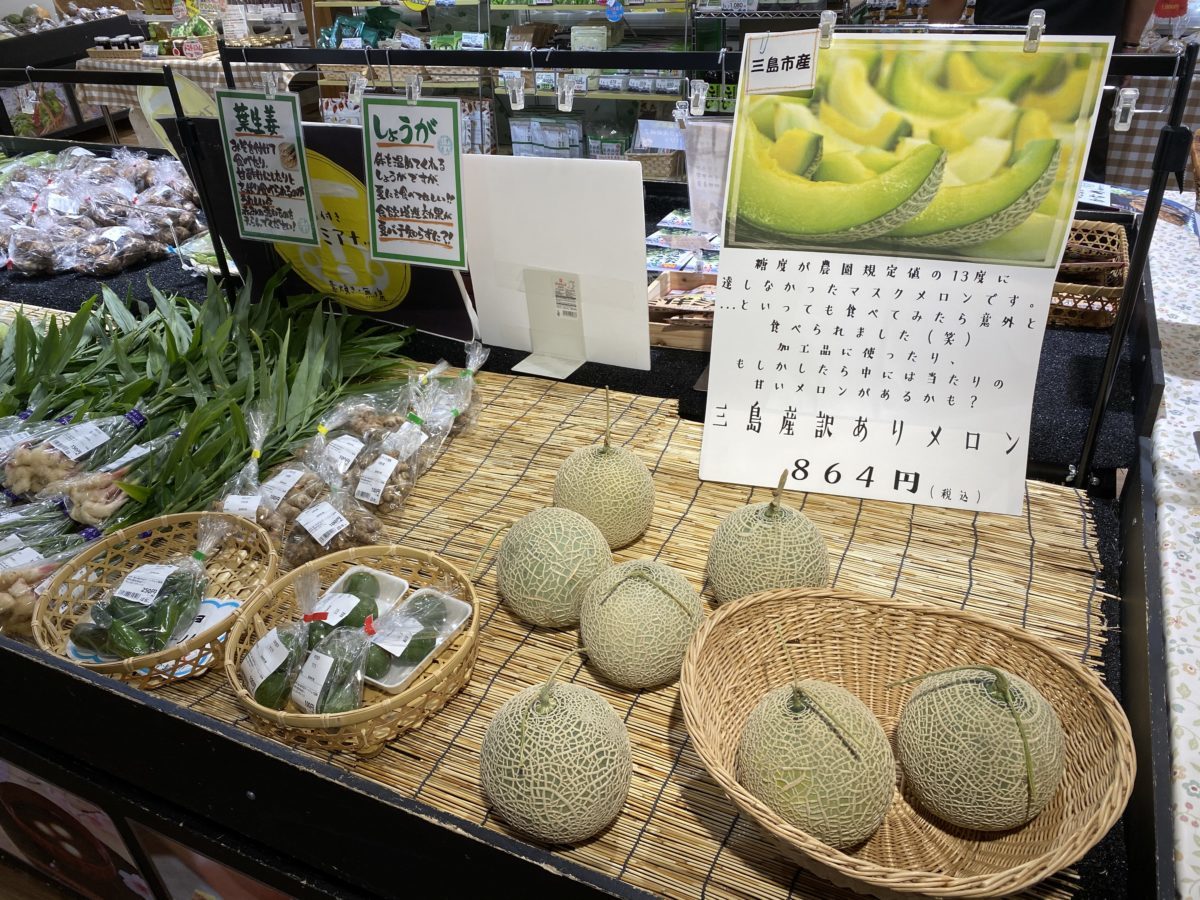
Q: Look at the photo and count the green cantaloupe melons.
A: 7